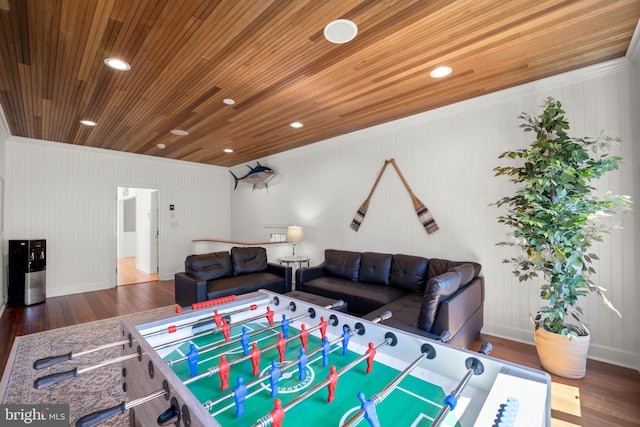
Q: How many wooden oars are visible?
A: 2